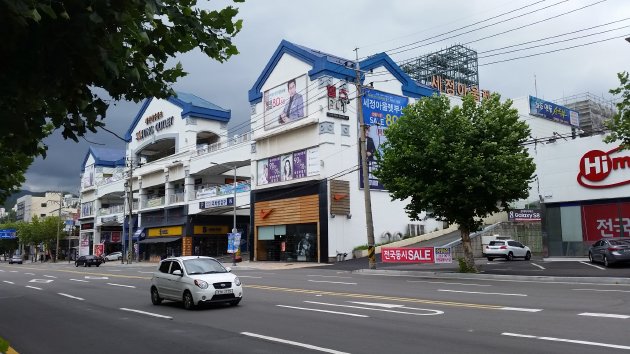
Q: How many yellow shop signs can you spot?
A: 2